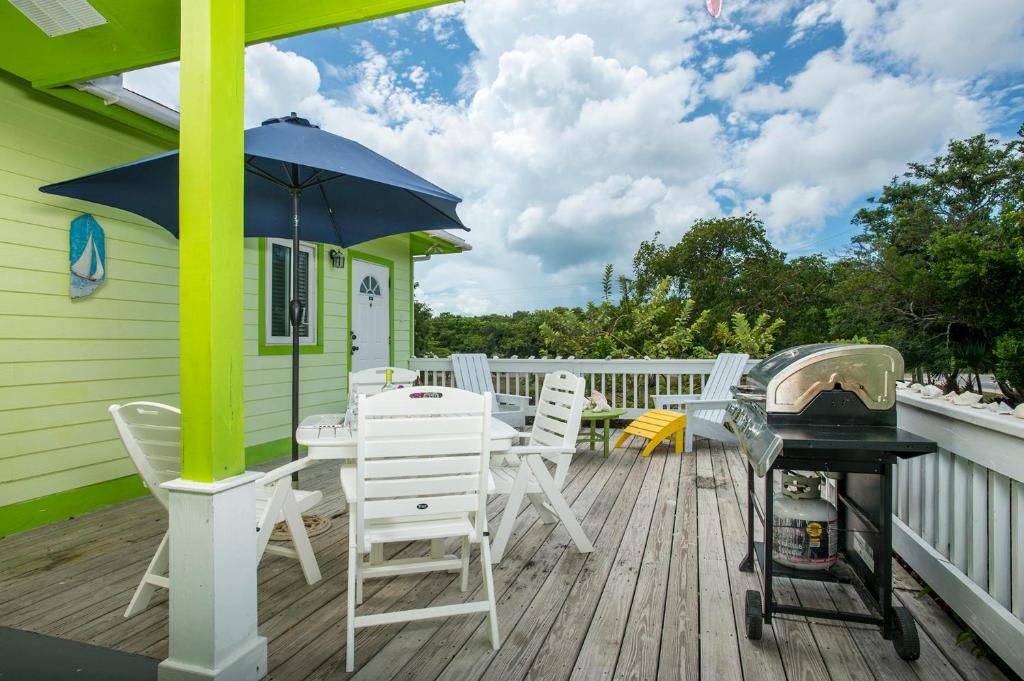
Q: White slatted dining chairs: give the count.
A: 4